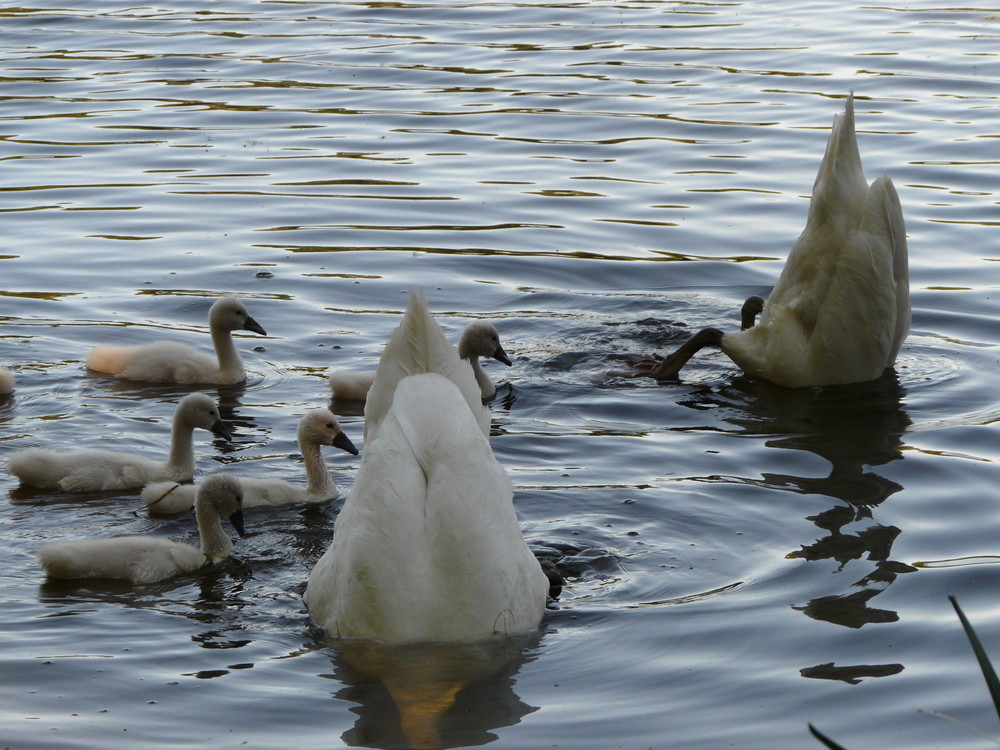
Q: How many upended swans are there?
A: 2